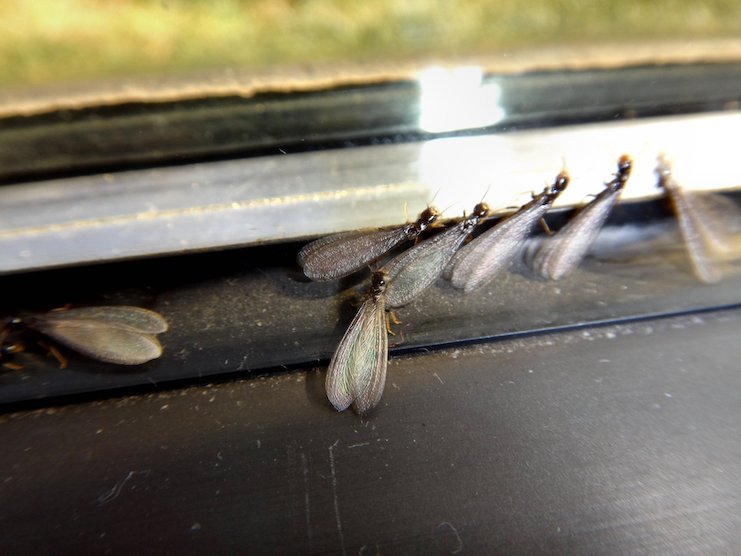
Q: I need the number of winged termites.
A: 7